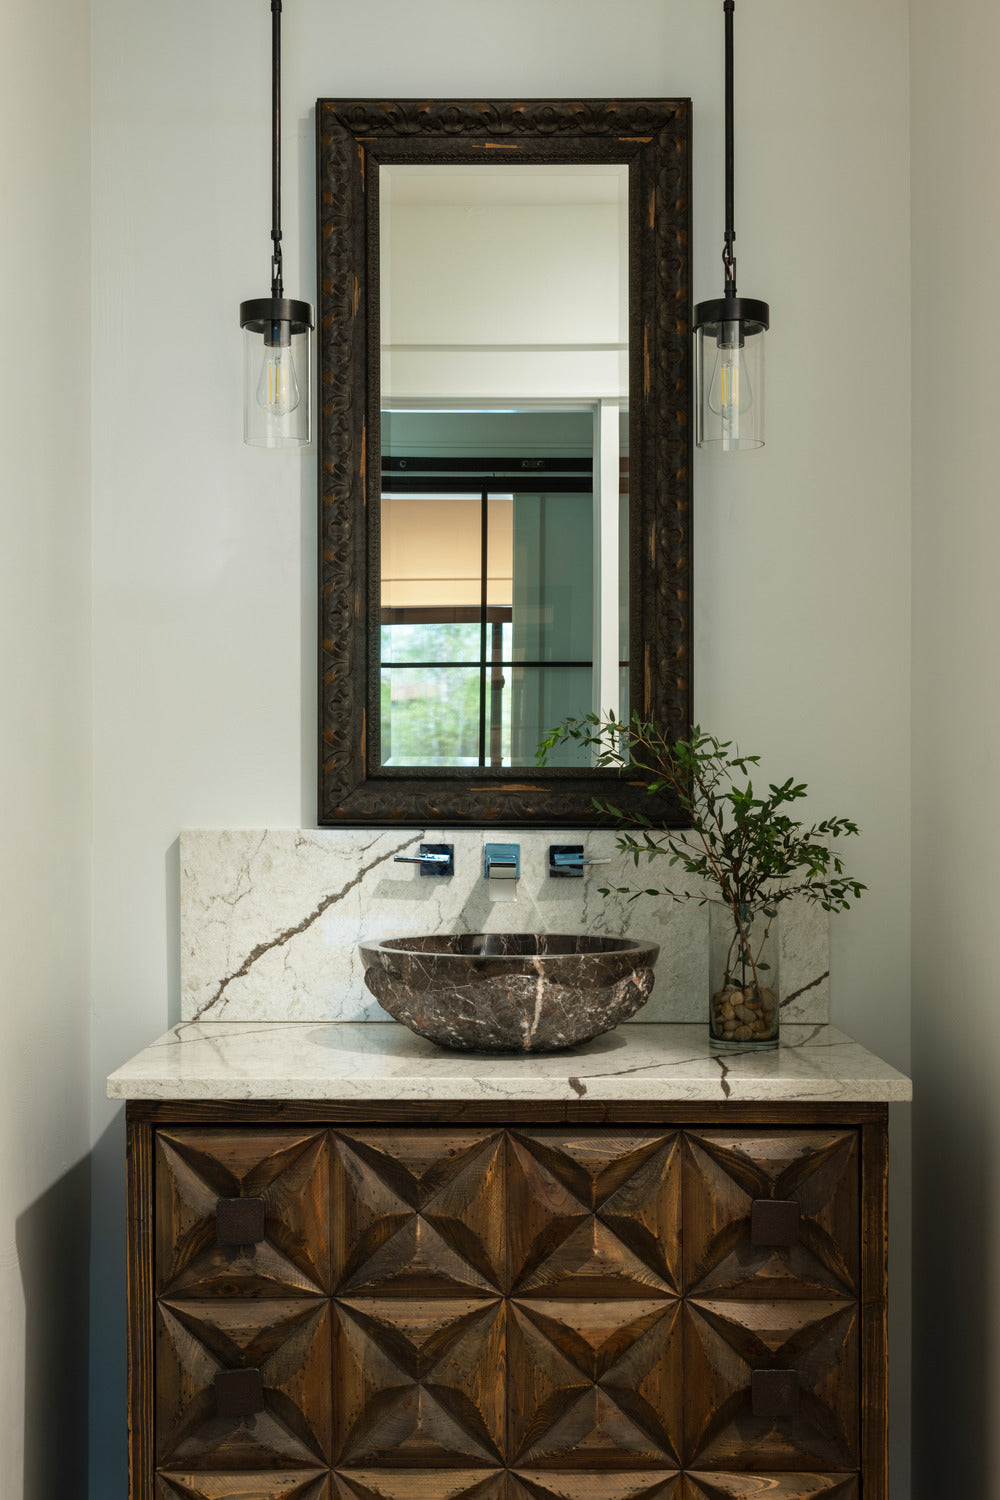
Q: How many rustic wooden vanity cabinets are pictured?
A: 1